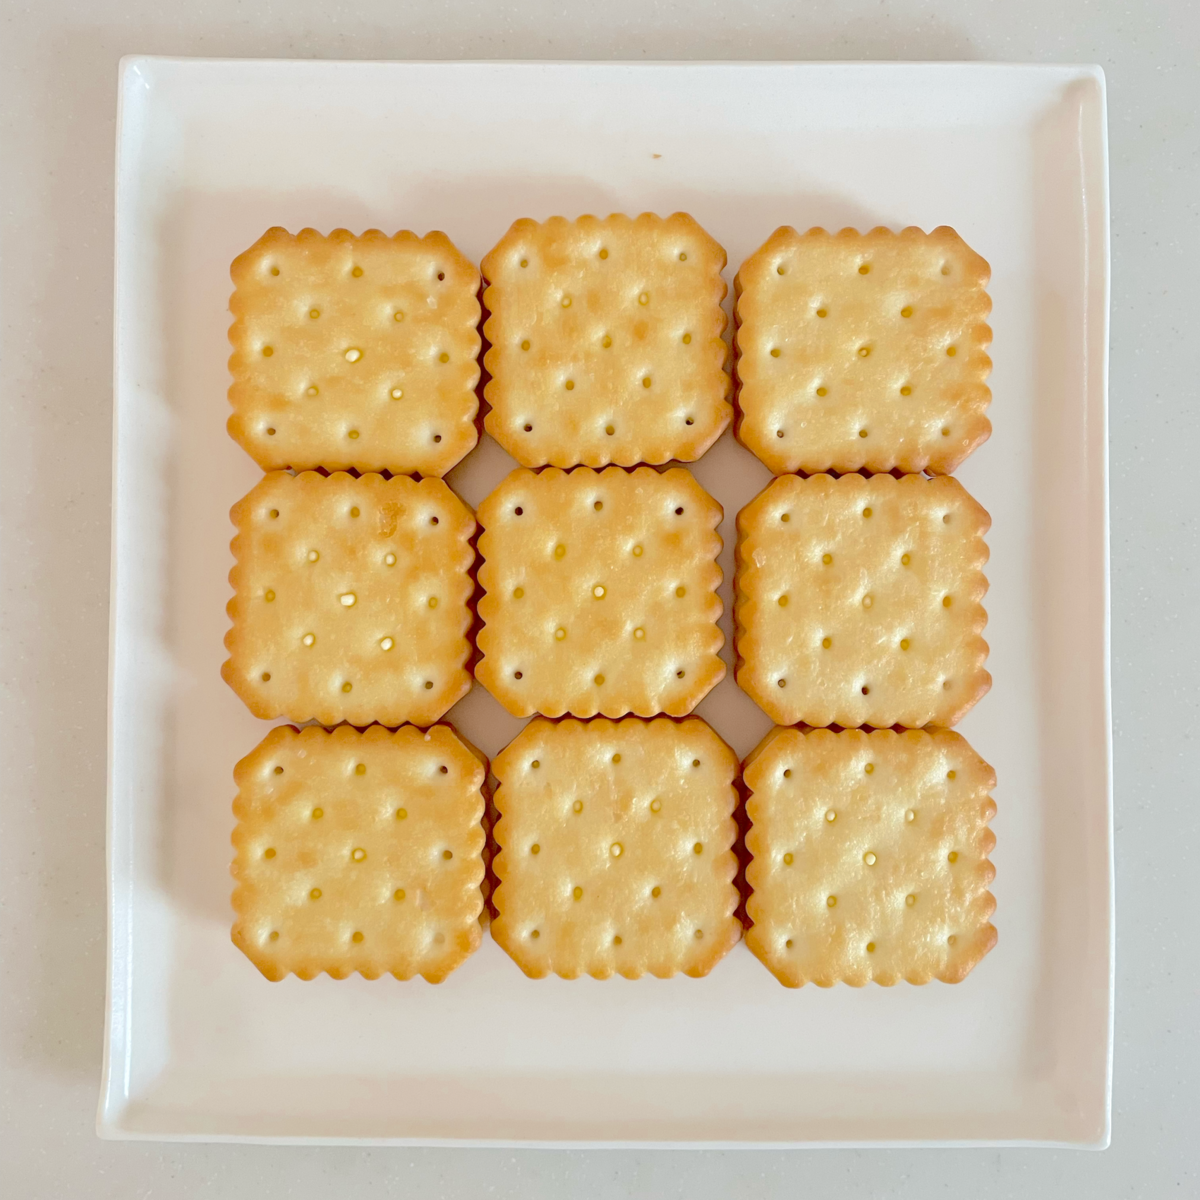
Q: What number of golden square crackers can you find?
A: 9